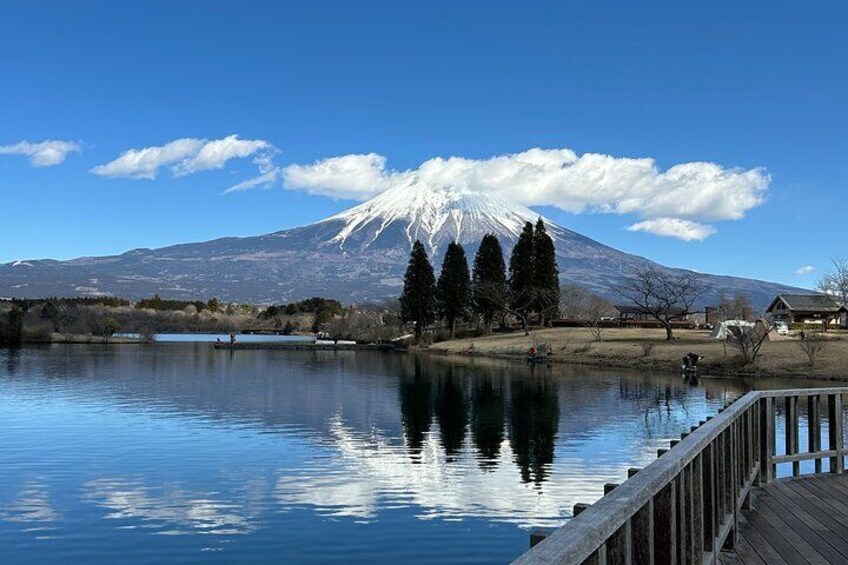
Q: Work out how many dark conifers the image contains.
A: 5